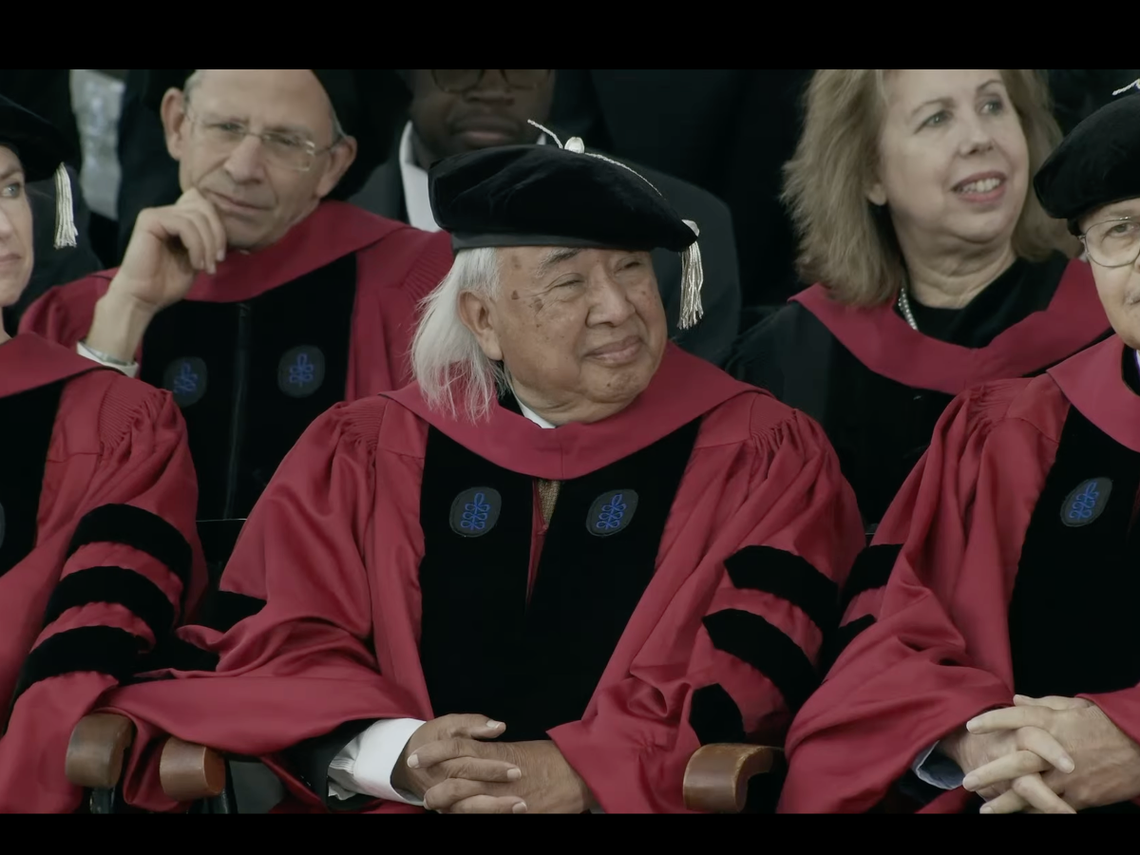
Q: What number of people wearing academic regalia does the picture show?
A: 5